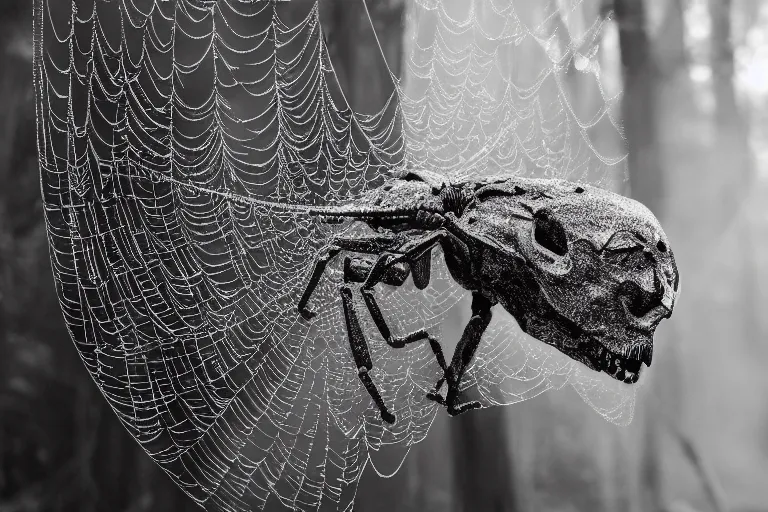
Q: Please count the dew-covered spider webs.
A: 1